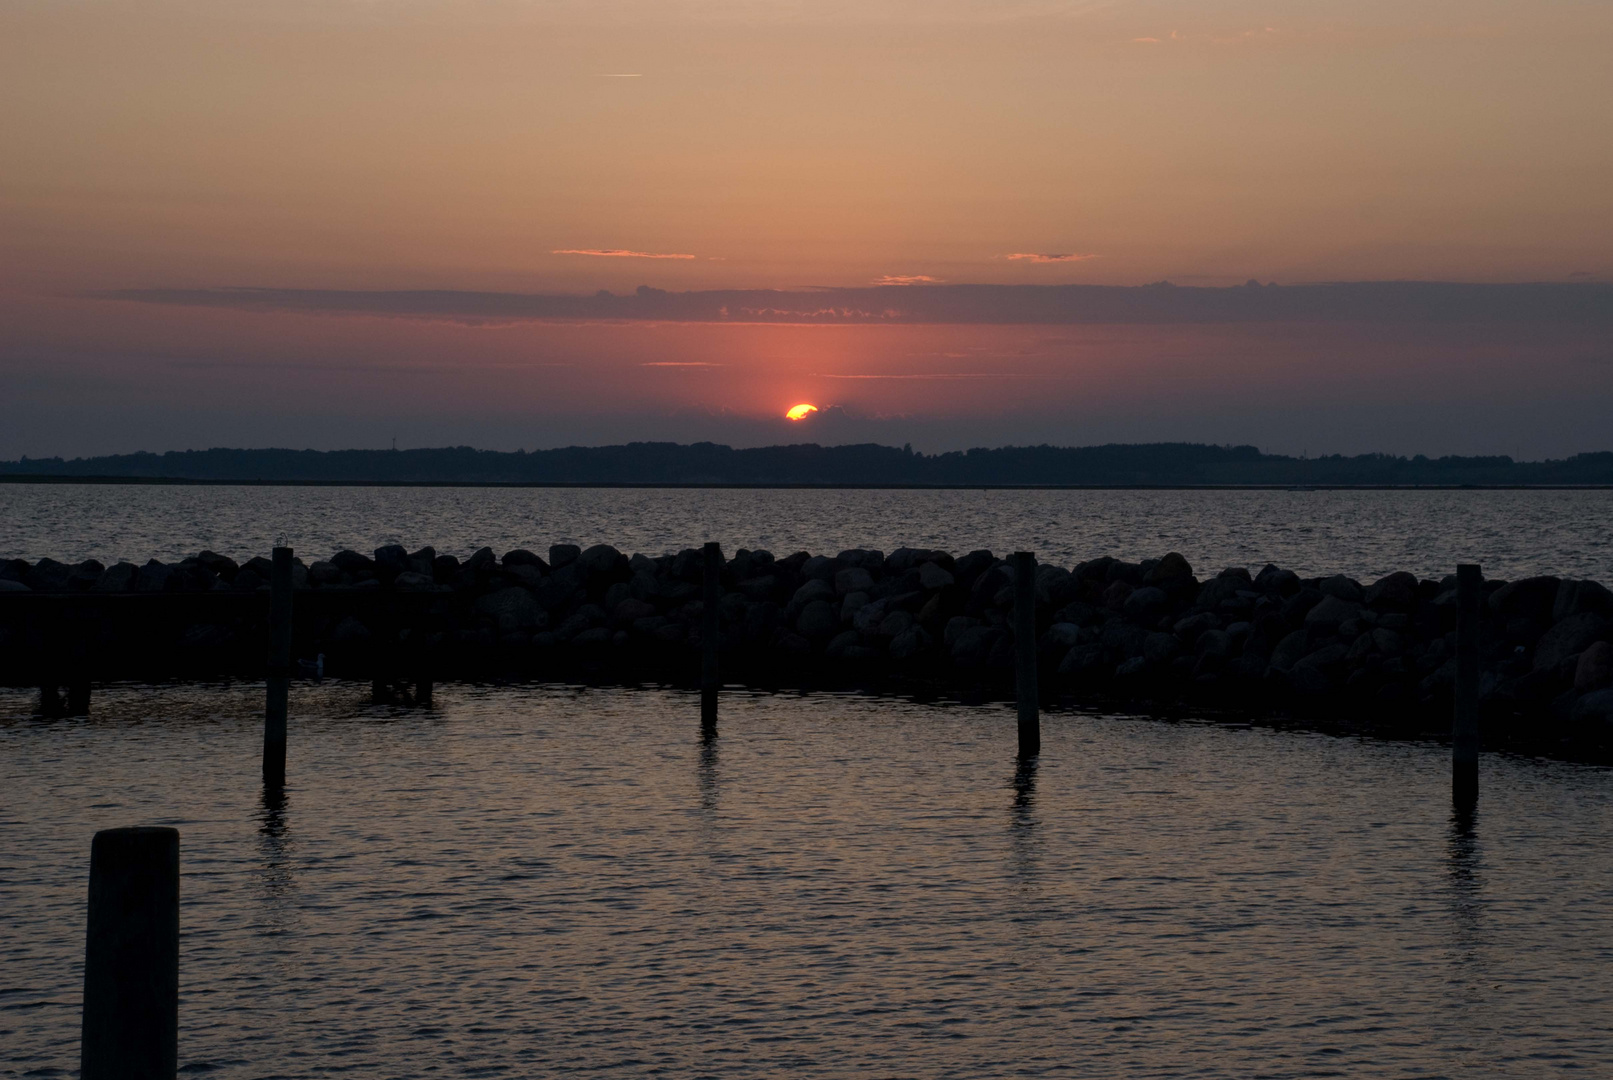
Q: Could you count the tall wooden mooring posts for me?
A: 5